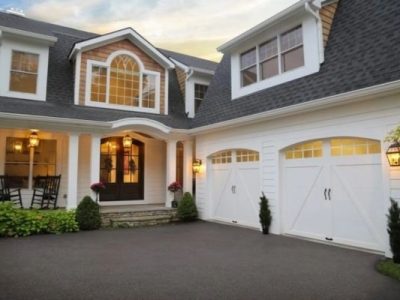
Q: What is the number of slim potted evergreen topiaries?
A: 2